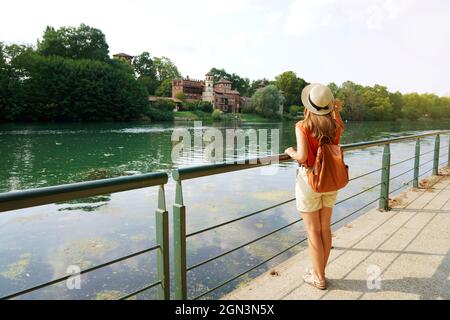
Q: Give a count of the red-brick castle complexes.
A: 1